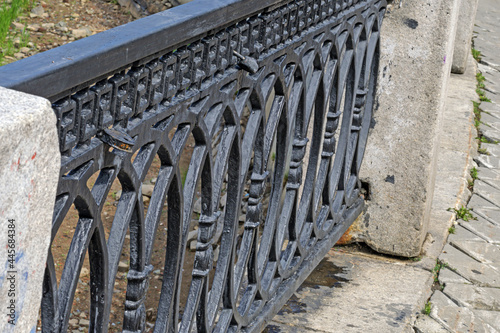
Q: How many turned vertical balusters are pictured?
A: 6